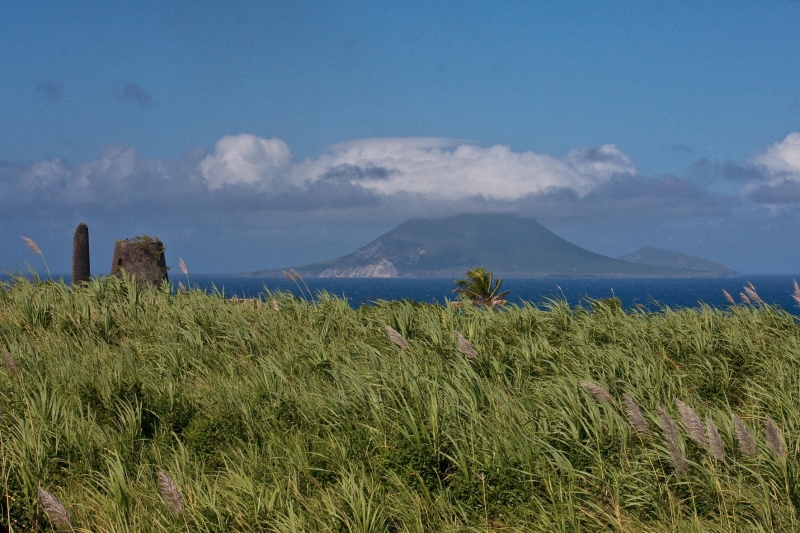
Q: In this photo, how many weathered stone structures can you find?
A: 2